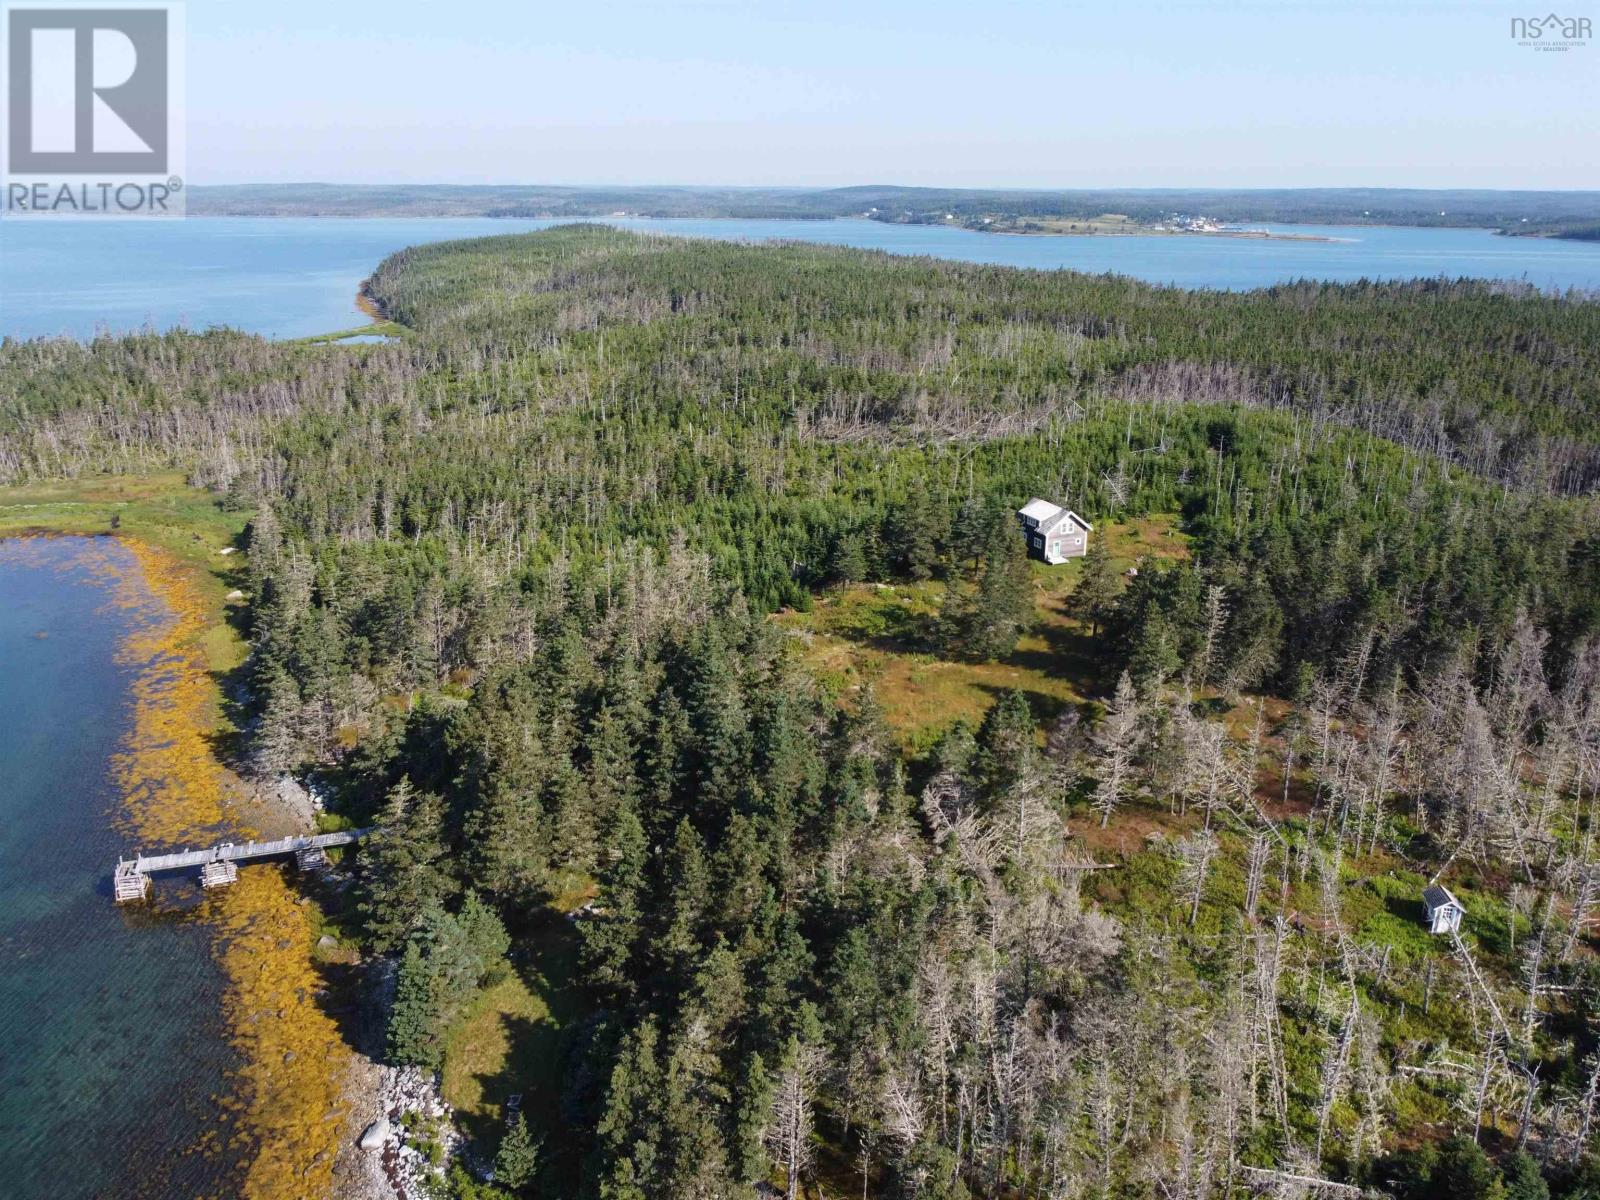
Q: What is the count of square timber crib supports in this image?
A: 3